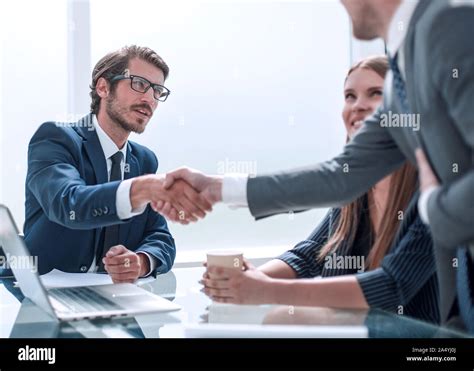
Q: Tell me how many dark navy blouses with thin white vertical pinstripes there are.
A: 1